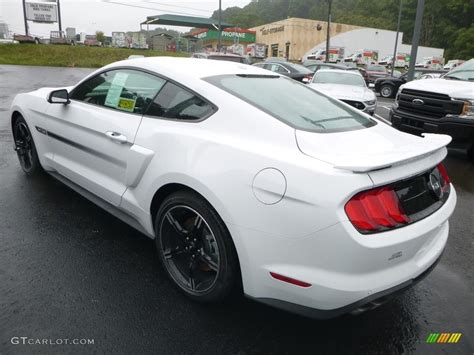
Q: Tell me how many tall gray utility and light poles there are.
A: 4